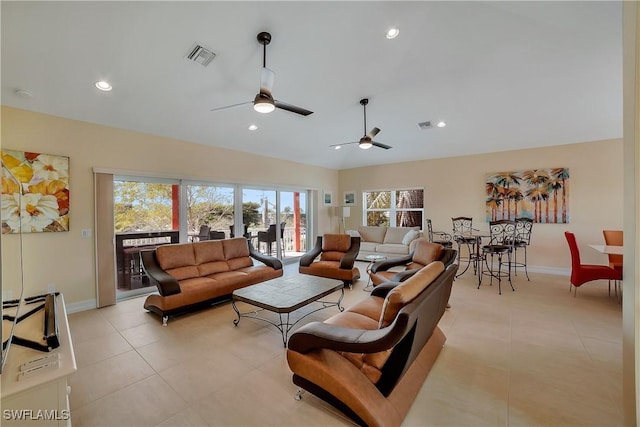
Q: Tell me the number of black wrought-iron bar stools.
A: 4